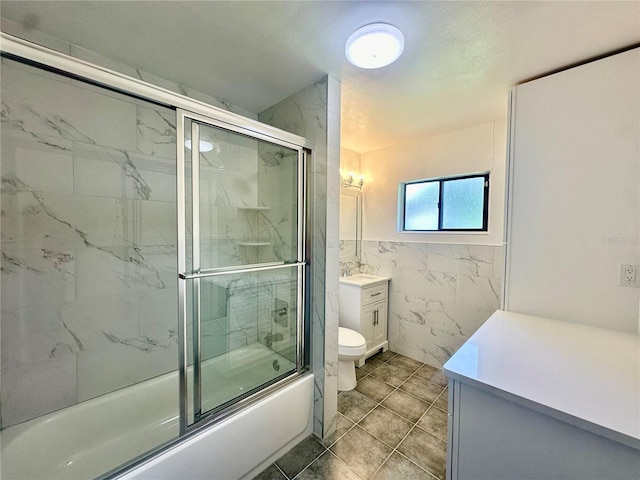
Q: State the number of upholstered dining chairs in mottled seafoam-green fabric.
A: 0